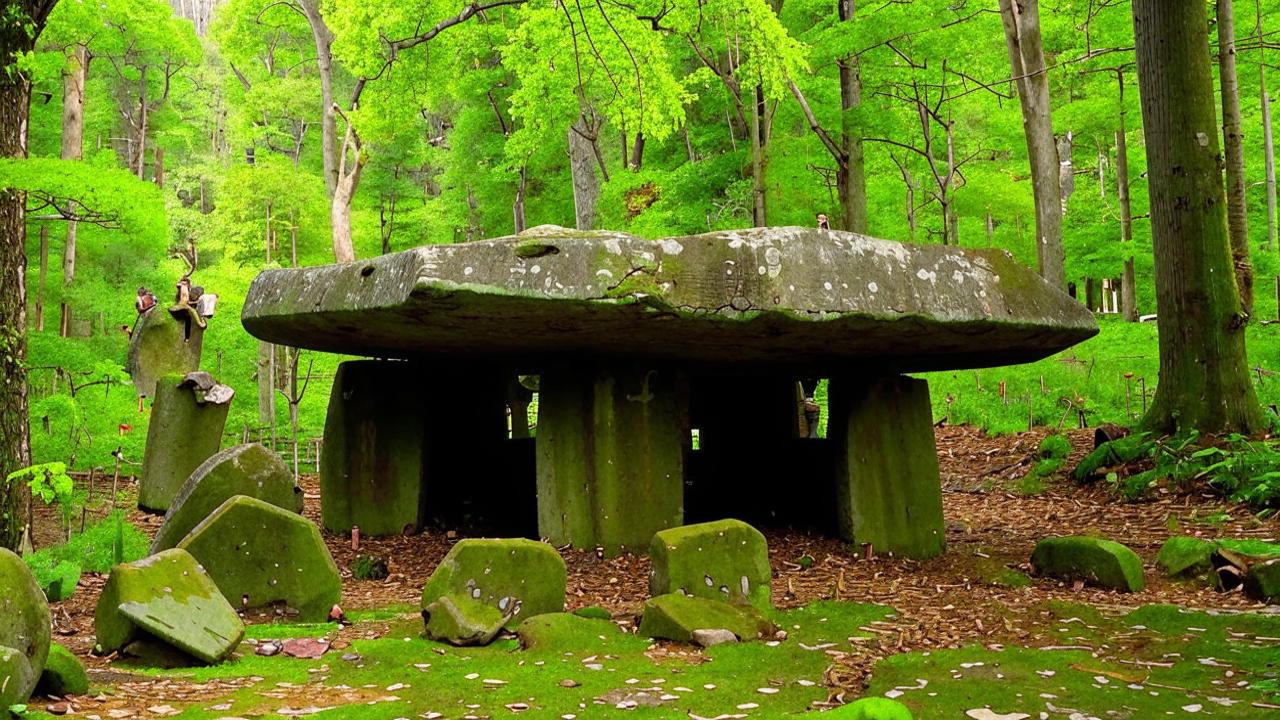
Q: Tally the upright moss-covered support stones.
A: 3